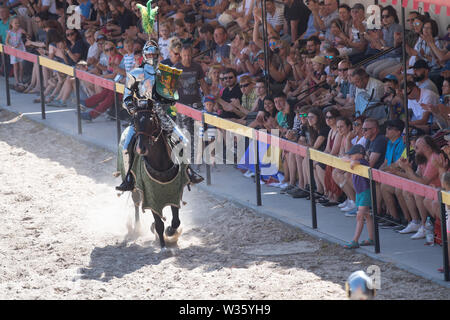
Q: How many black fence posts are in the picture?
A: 9